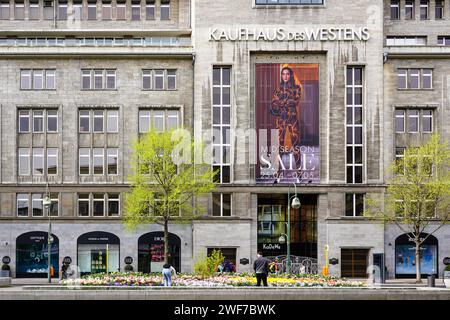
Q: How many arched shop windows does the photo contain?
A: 4